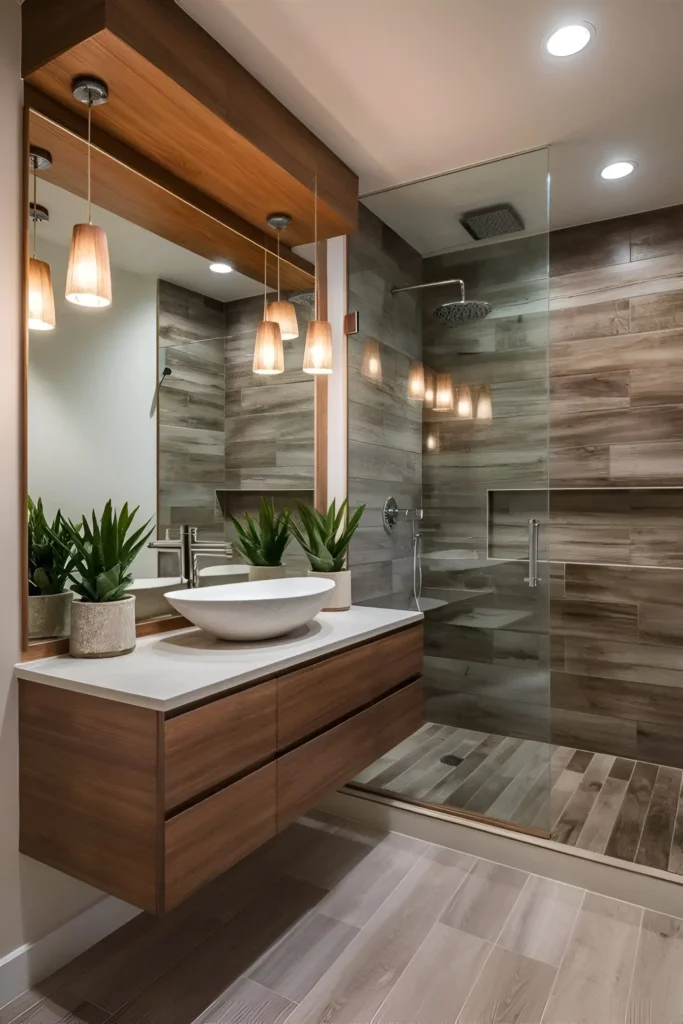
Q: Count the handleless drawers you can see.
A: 4